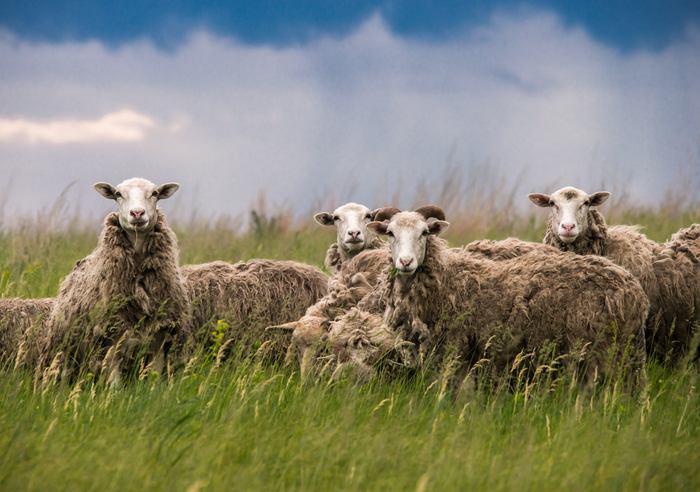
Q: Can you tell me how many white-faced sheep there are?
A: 4